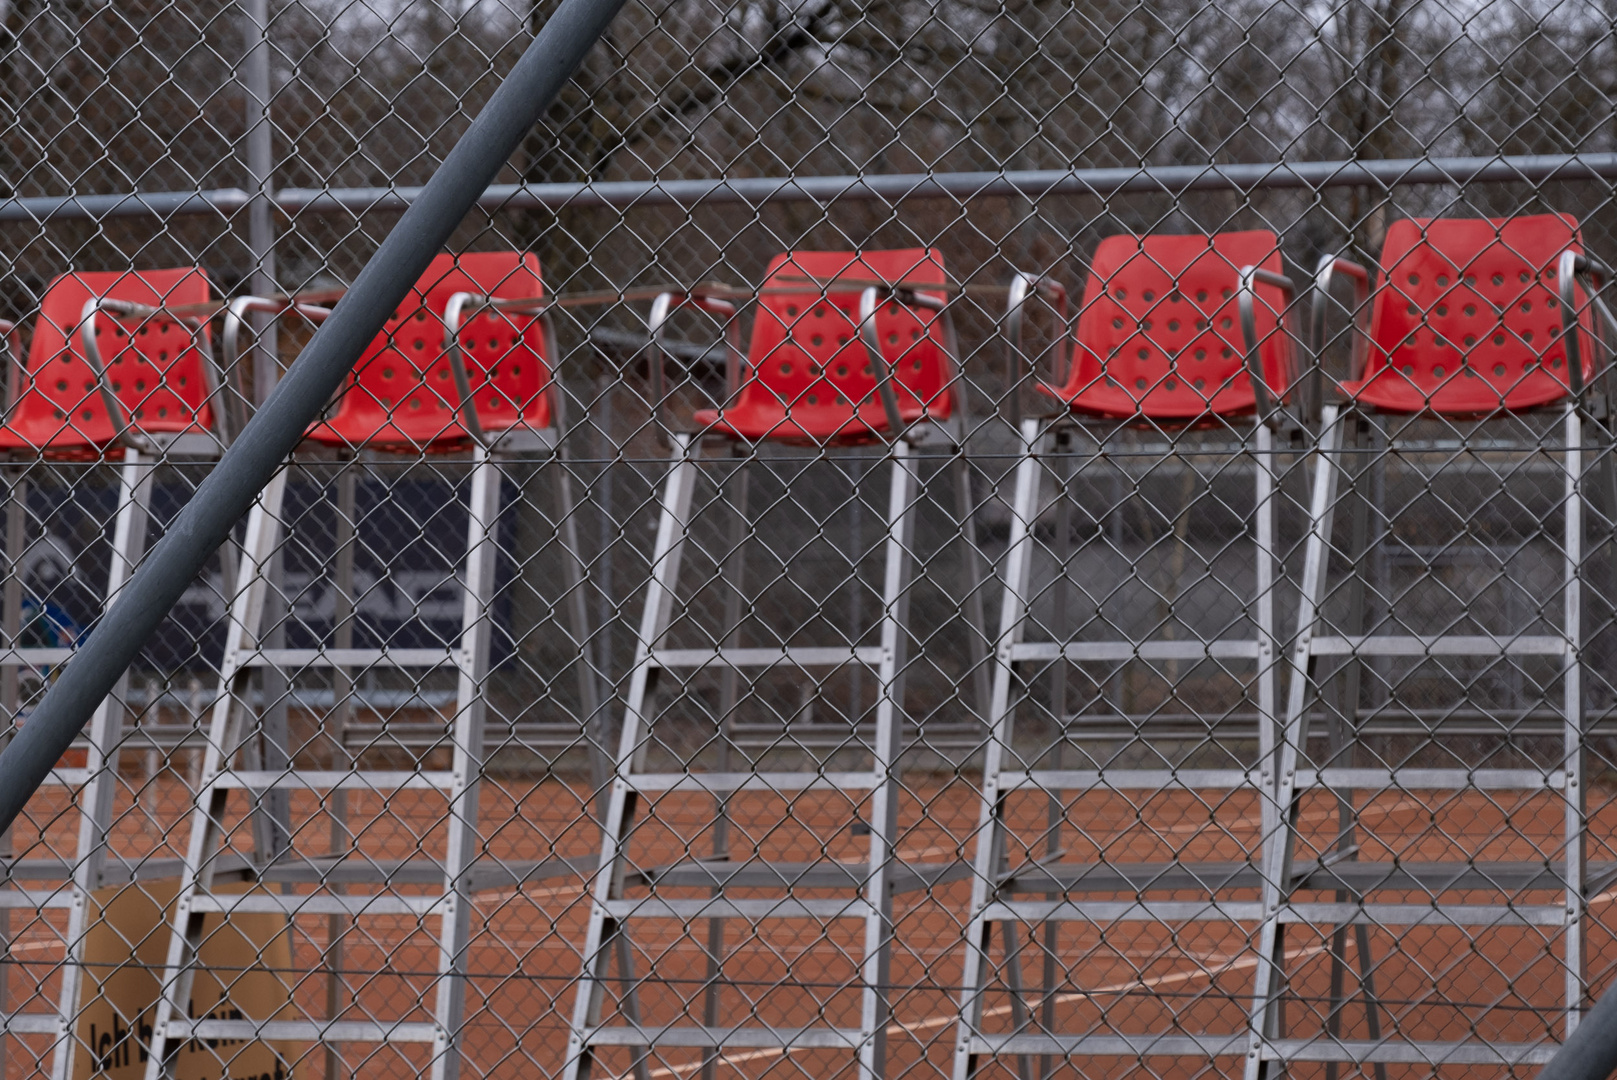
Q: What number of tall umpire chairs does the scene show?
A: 5